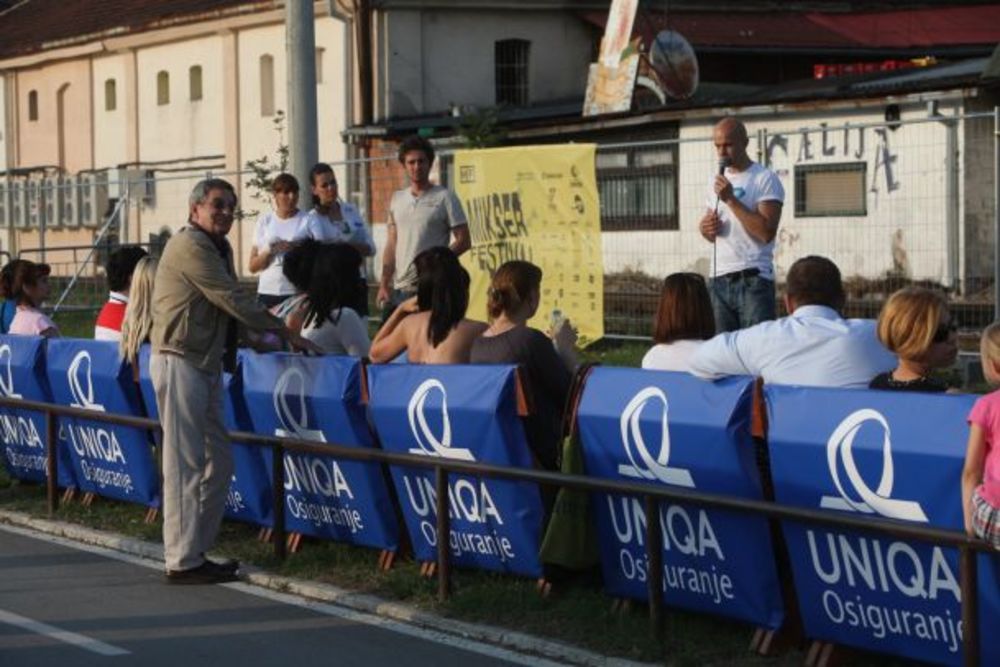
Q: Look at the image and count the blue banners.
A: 7